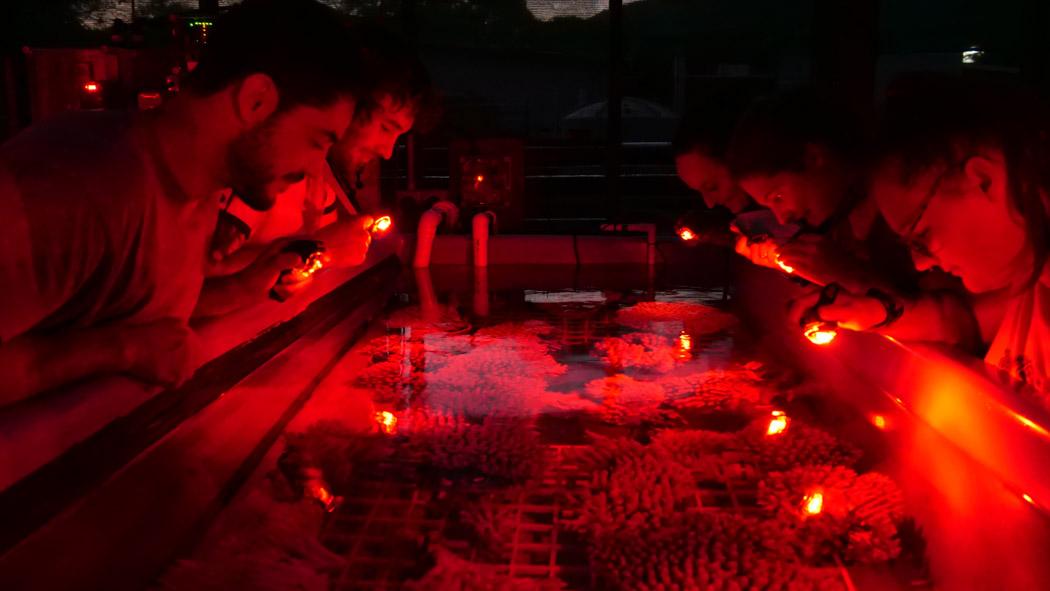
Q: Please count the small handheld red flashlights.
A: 5